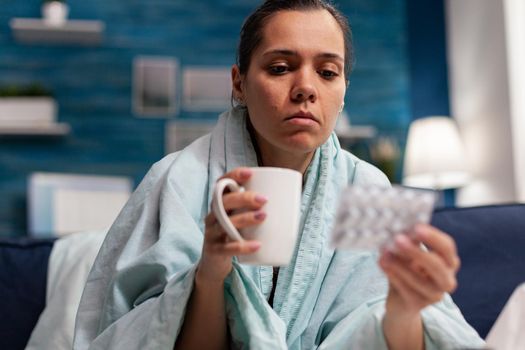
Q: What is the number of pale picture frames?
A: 3